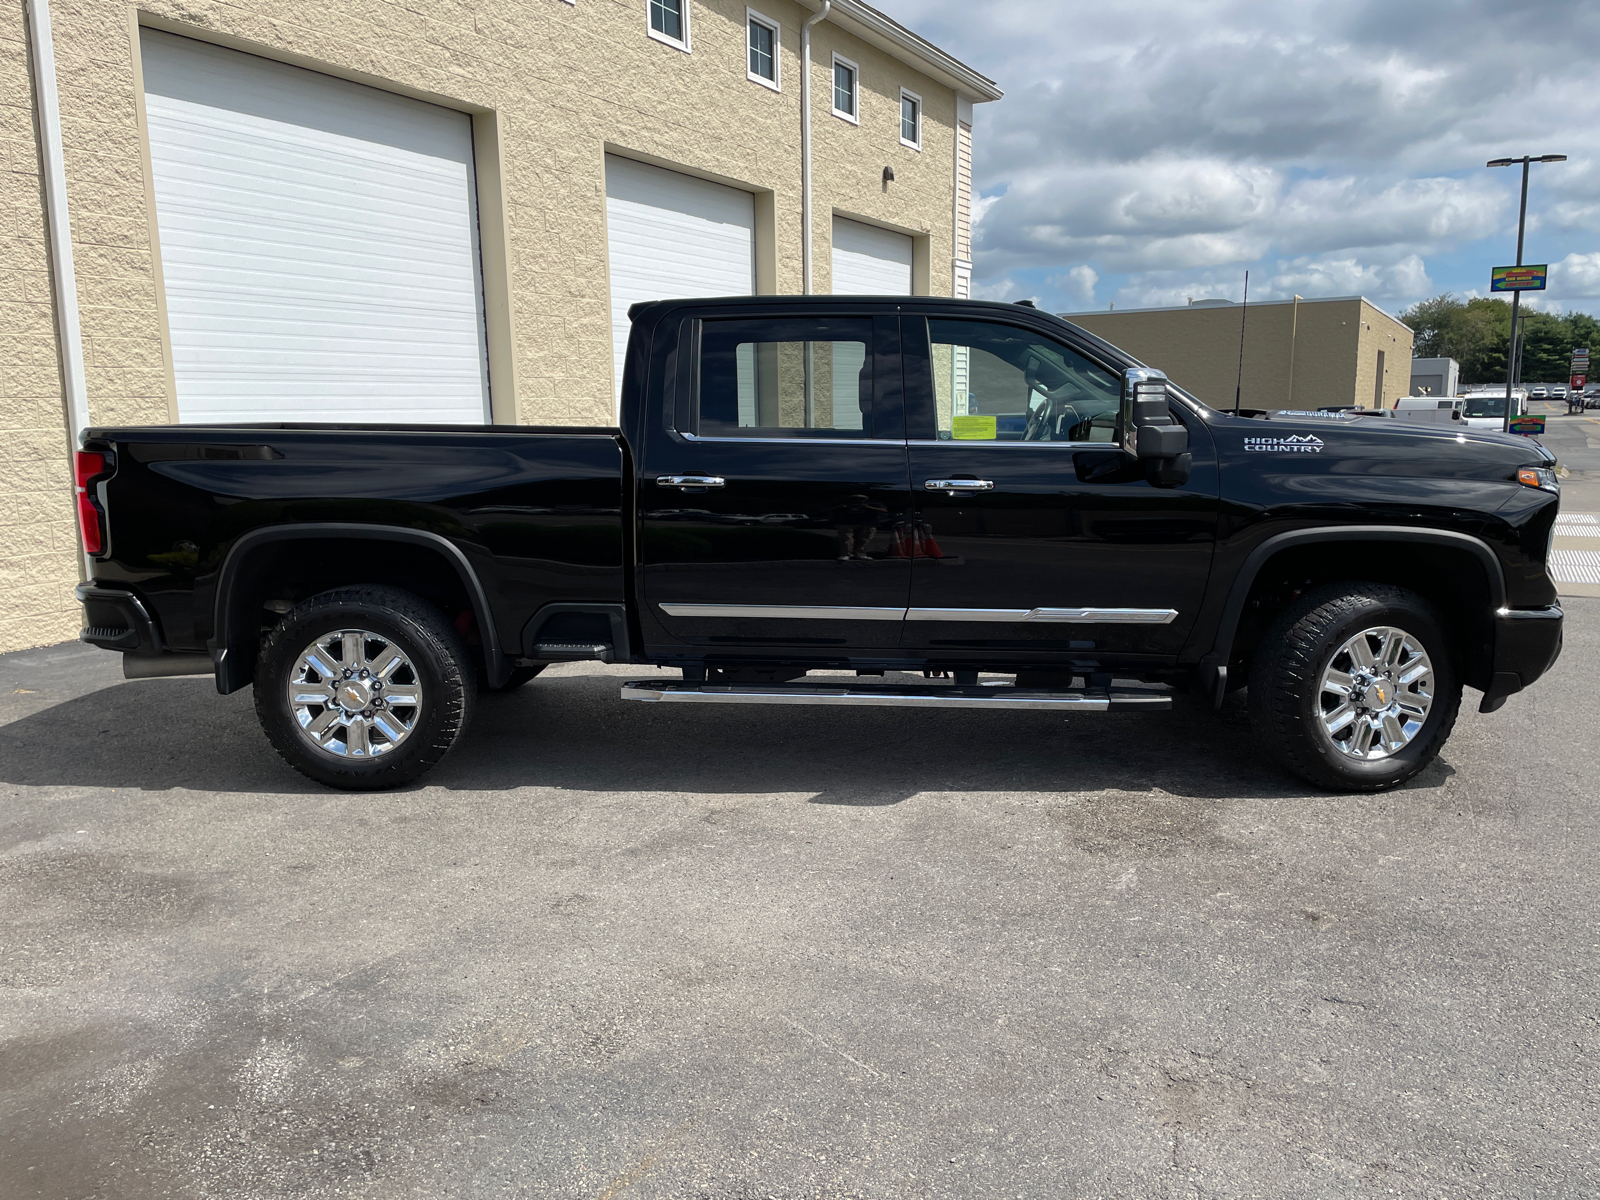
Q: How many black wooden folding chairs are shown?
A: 0